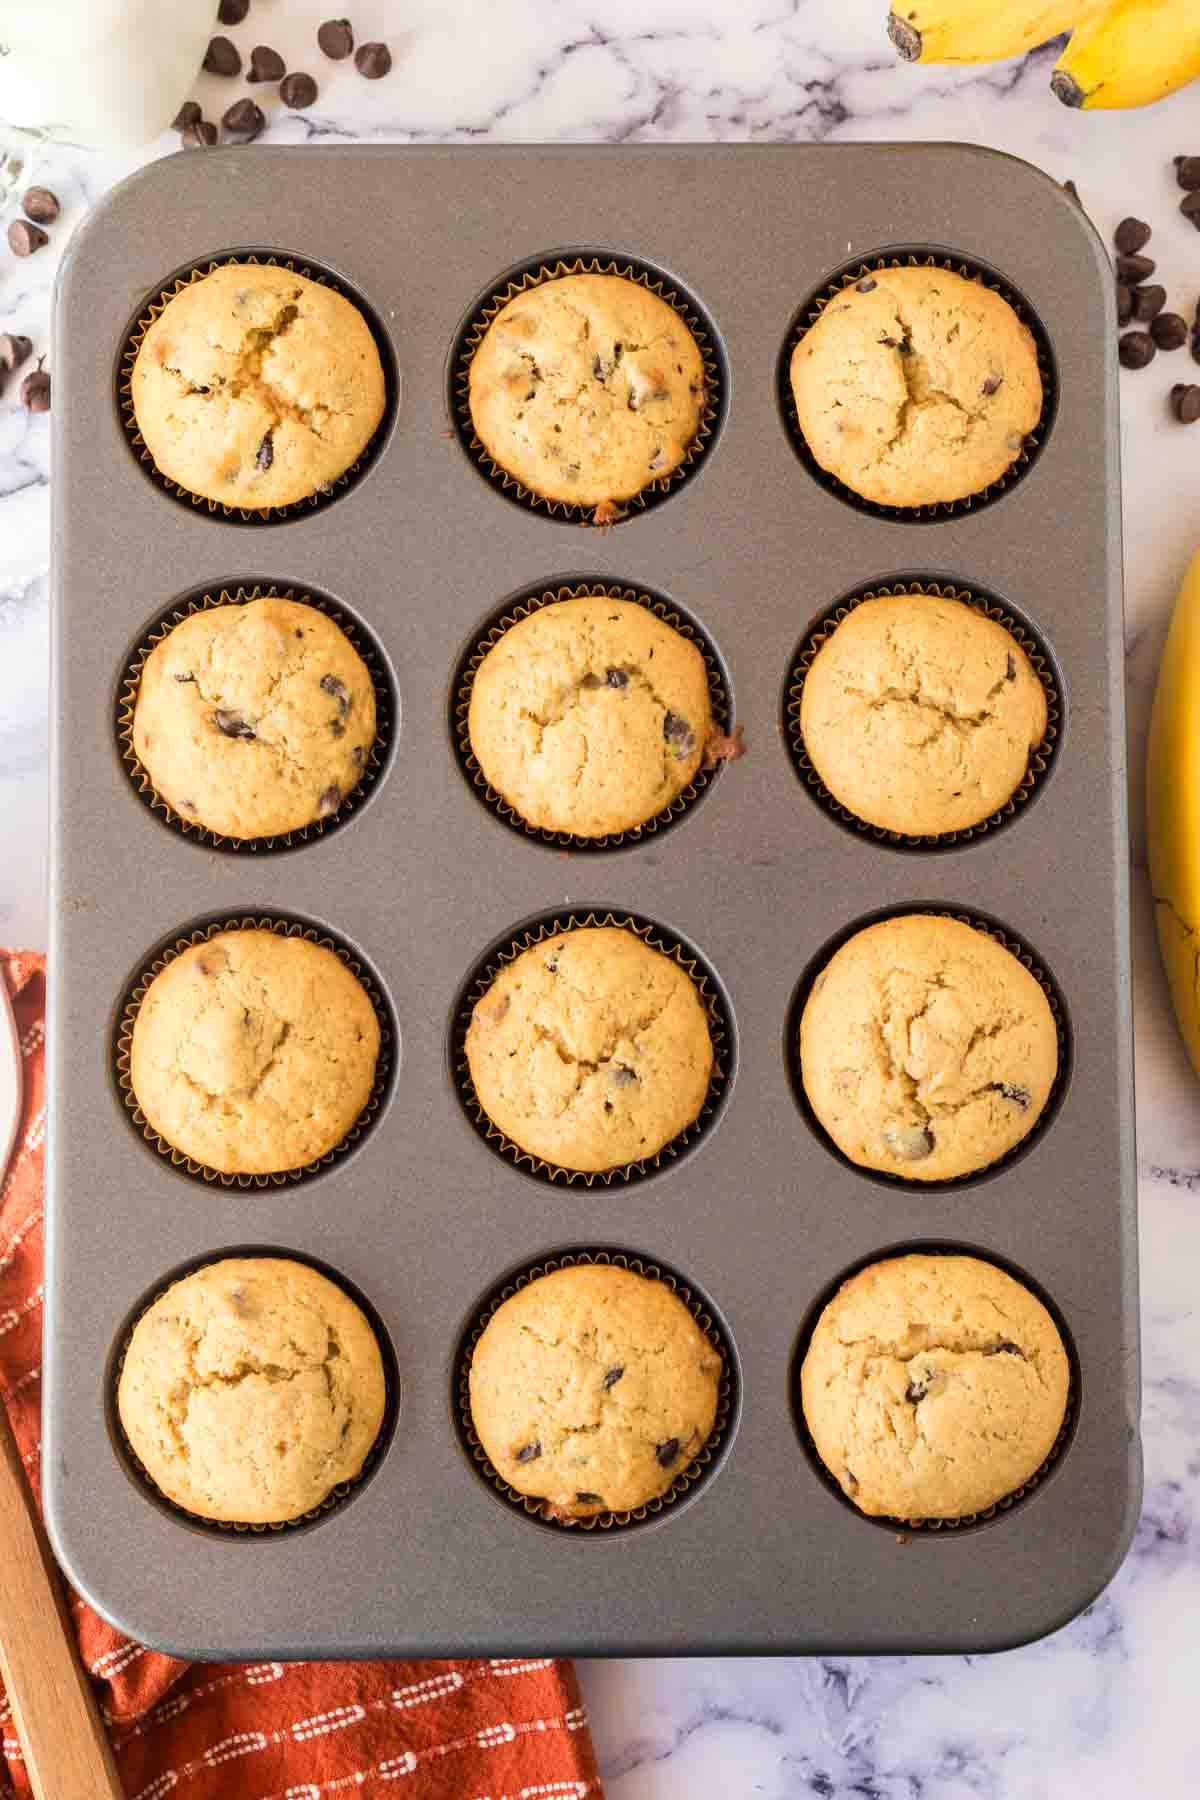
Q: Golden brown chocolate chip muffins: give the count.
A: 12